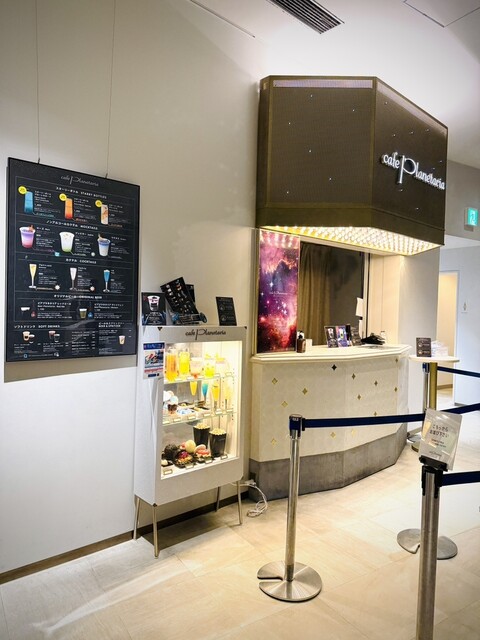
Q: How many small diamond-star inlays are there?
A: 13